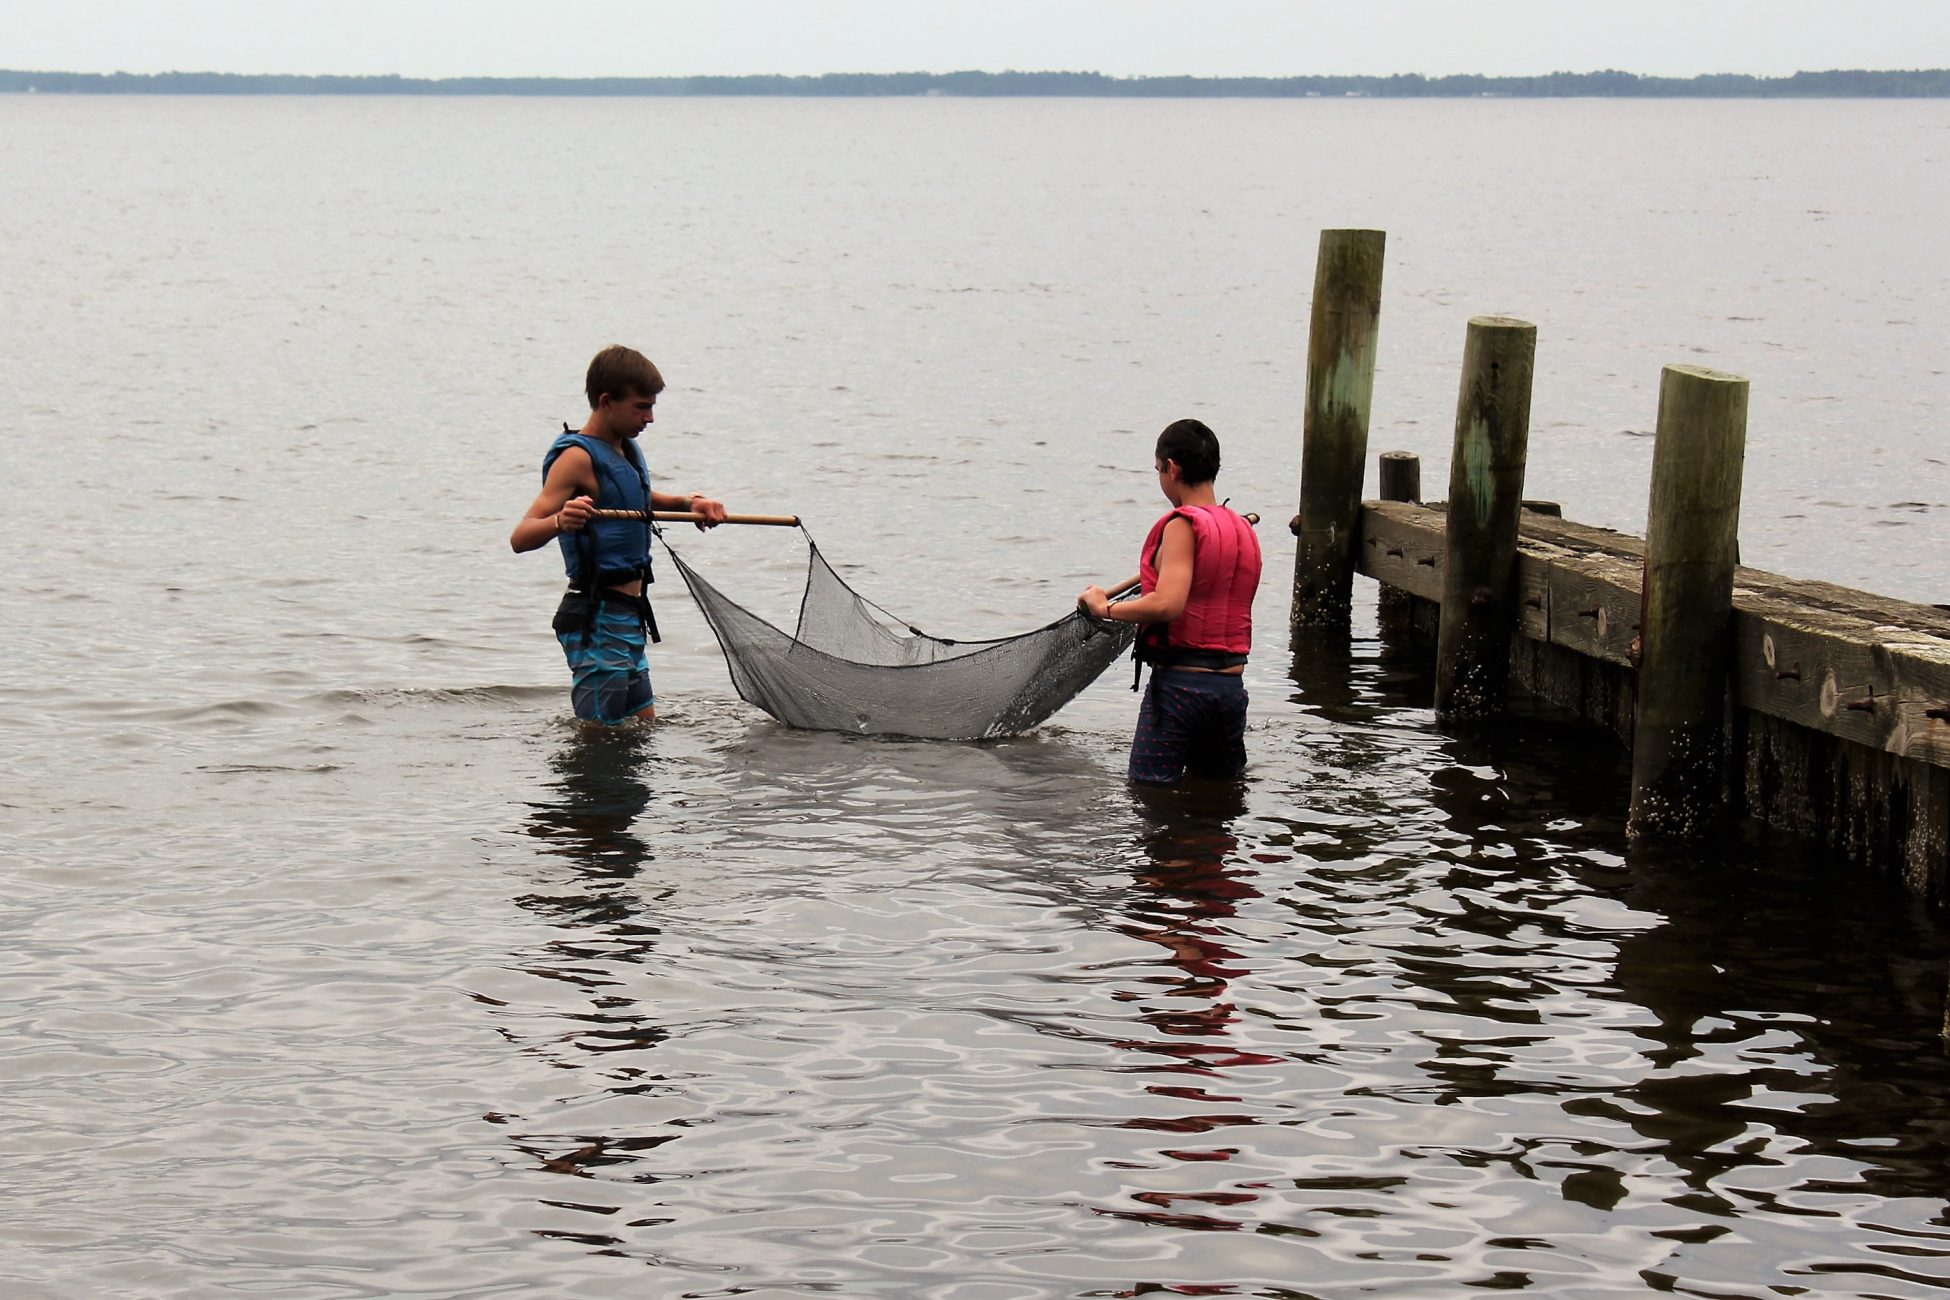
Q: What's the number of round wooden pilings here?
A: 4